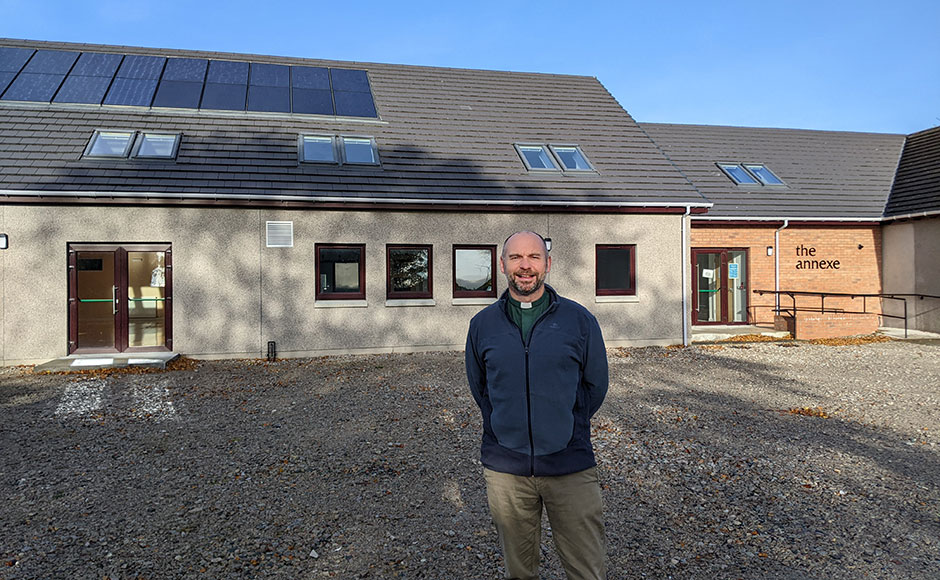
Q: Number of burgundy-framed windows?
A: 4